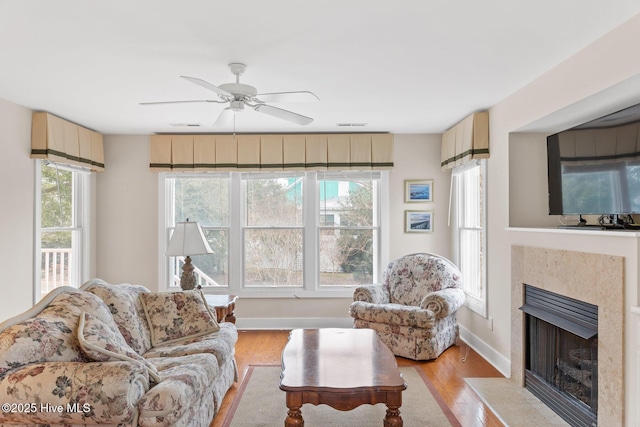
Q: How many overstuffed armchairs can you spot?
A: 1